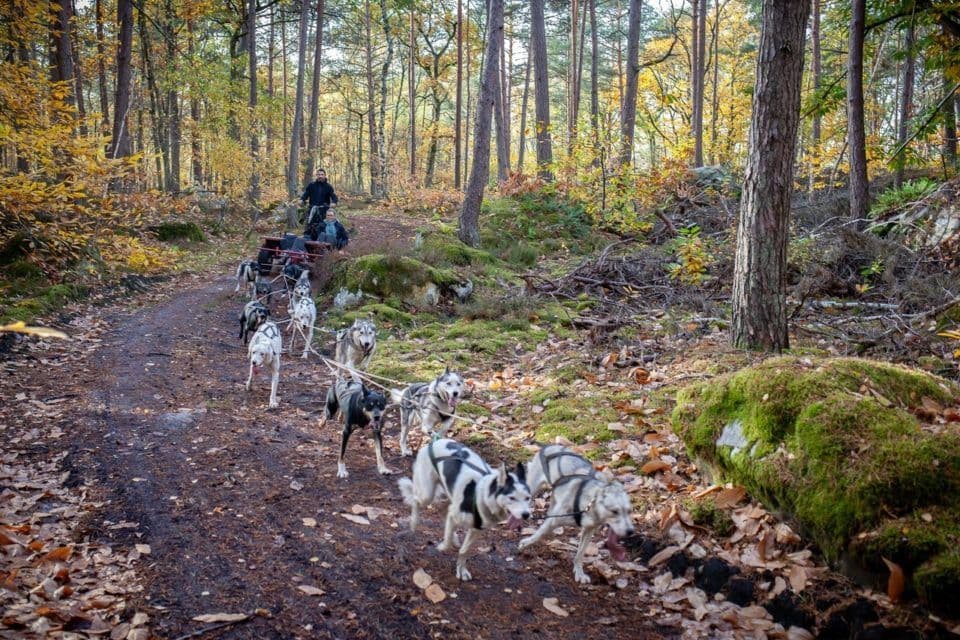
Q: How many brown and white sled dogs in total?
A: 0